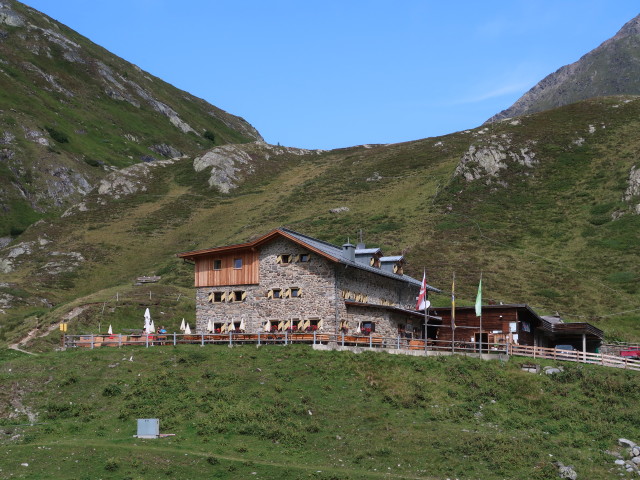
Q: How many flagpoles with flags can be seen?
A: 3